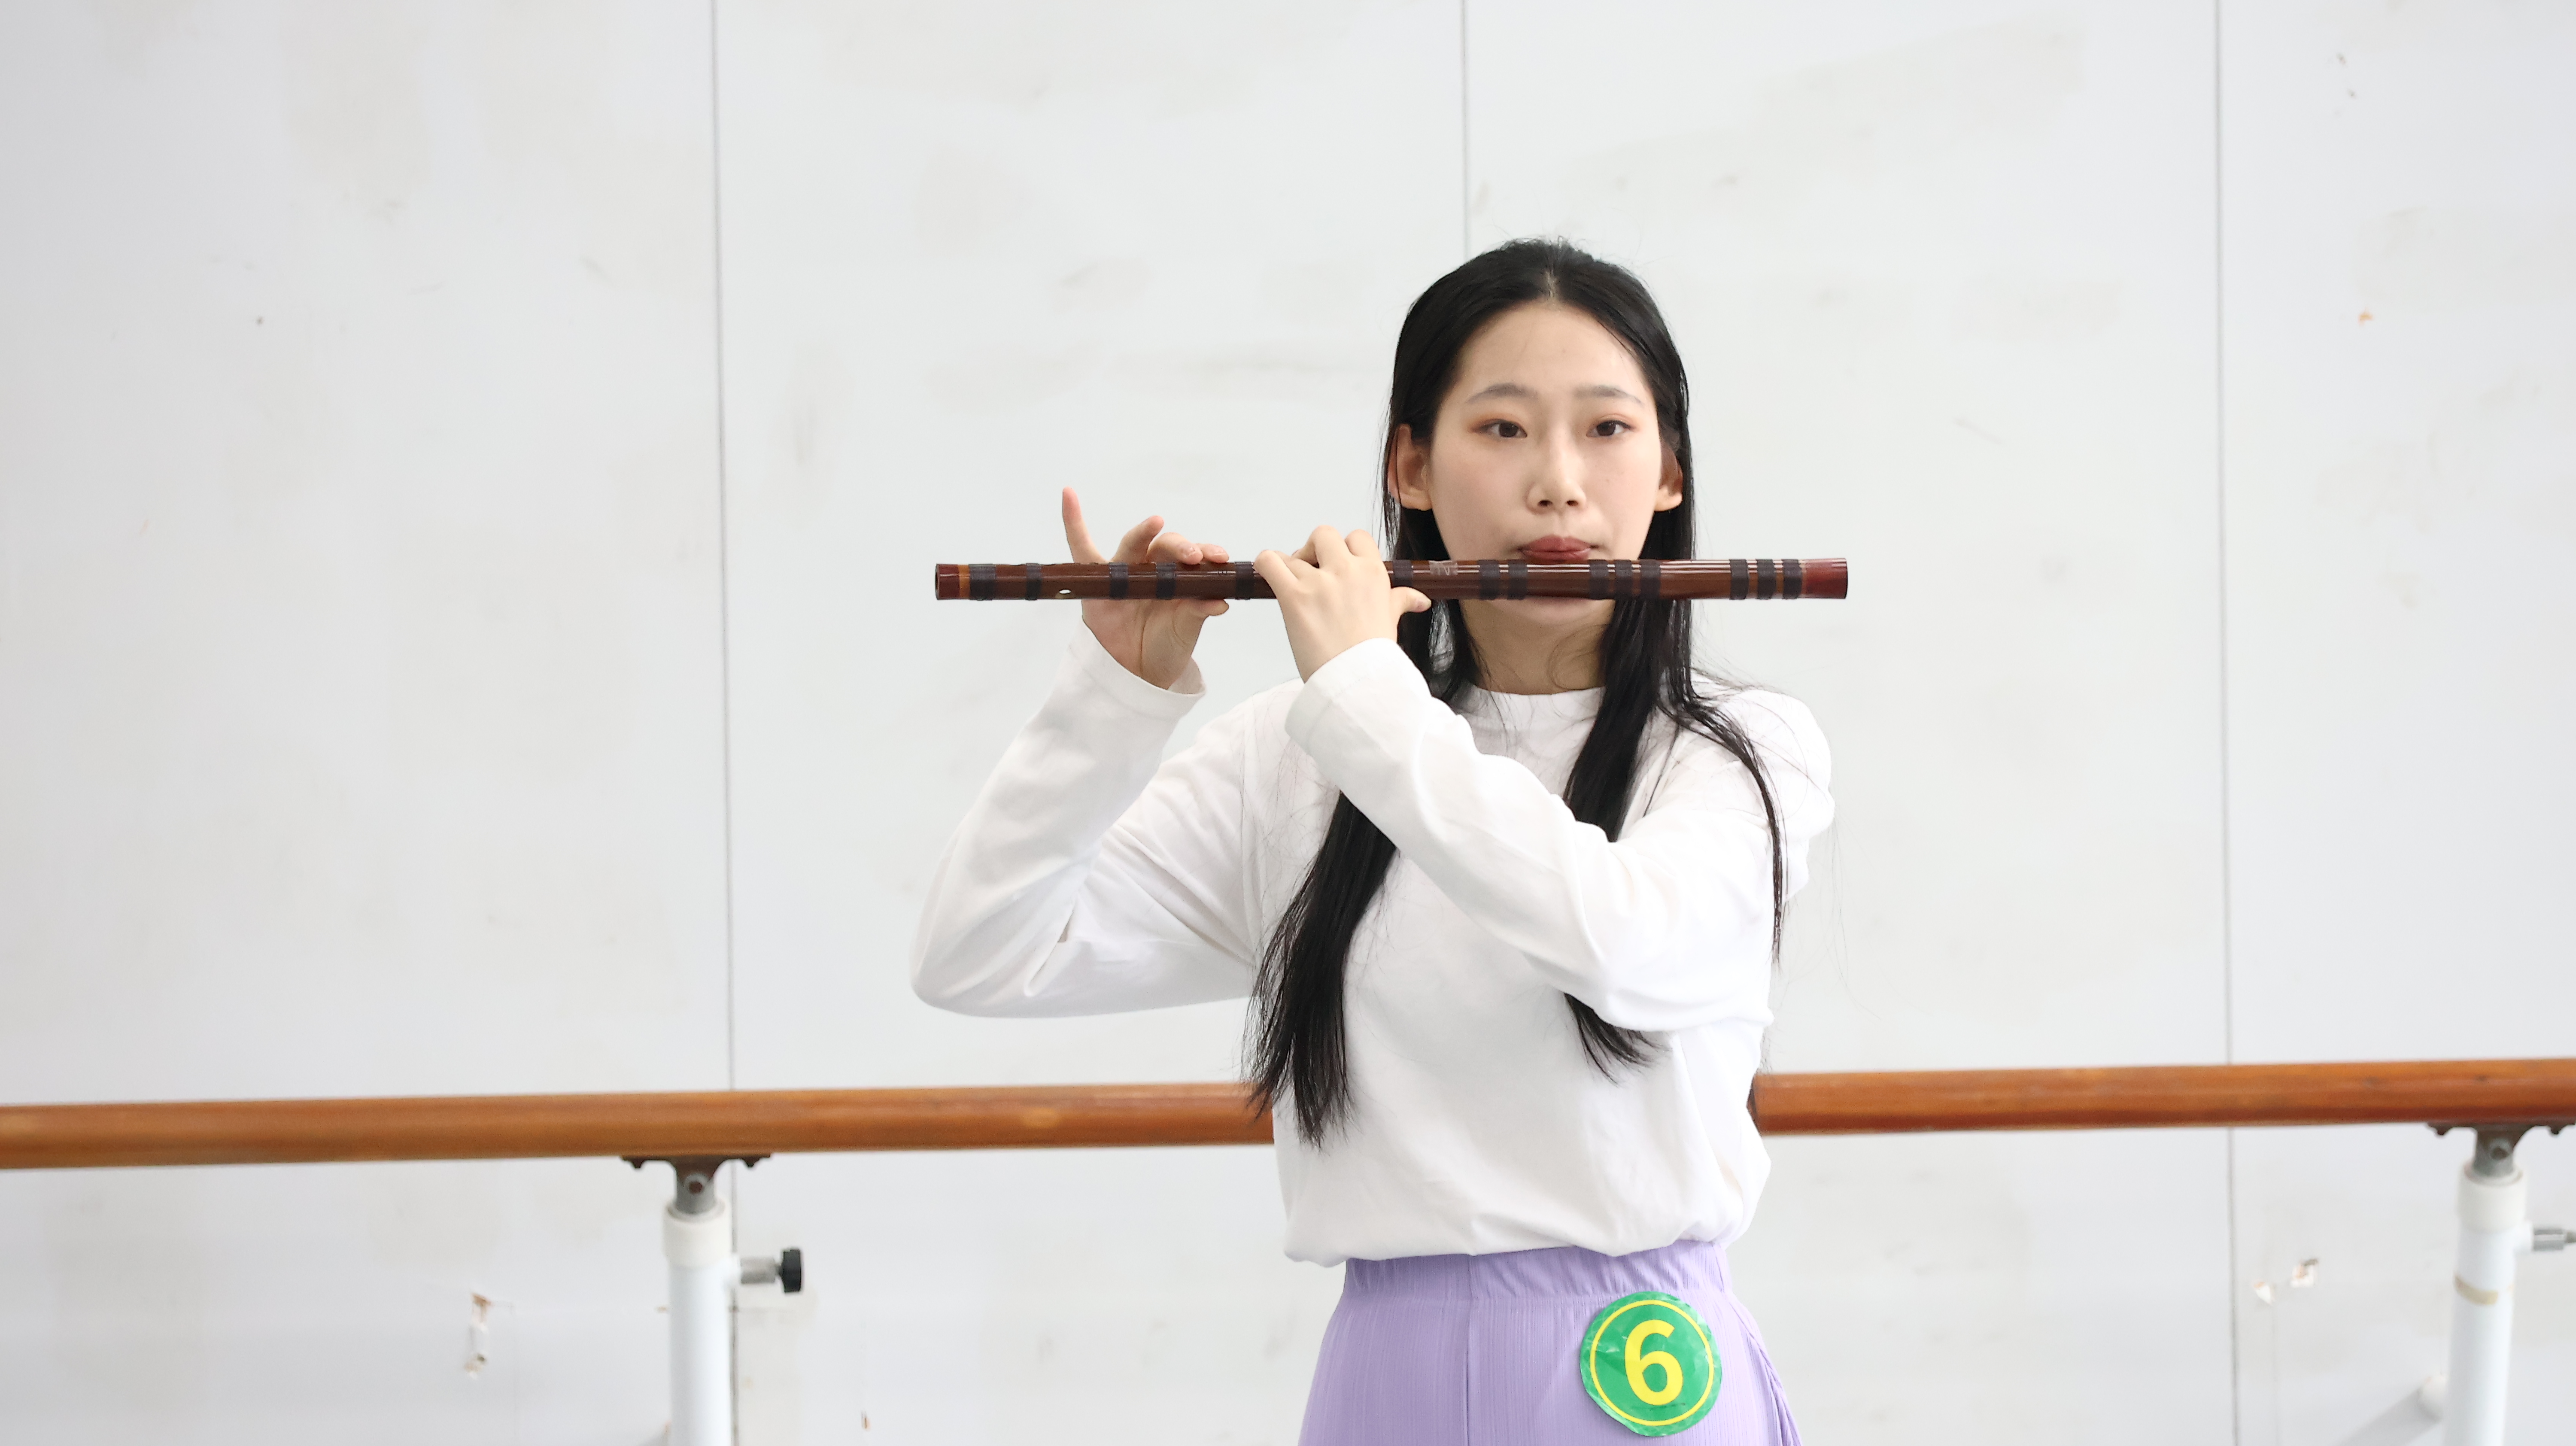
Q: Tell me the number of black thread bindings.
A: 14